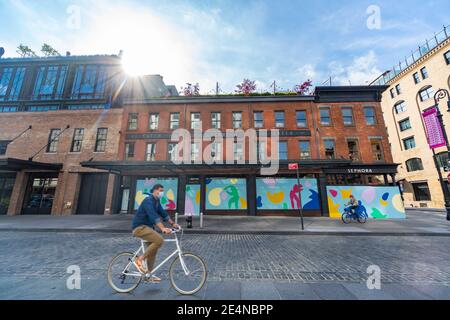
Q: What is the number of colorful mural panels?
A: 5